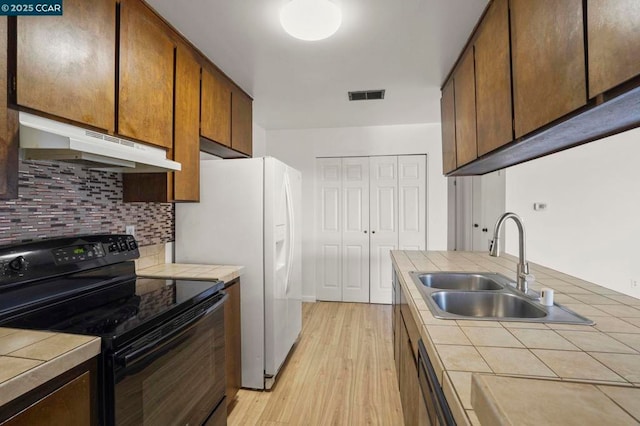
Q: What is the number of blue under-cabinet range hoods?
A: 0